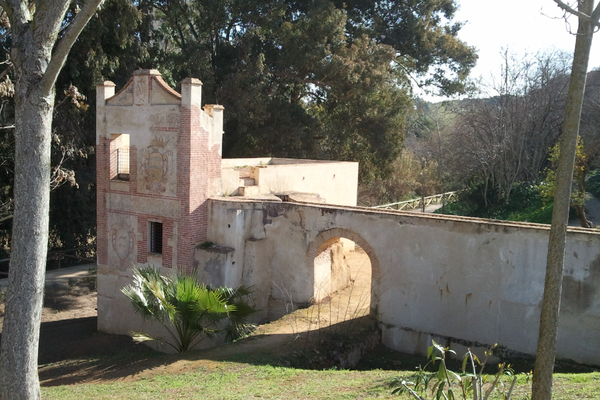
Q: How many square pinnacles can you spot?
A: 3